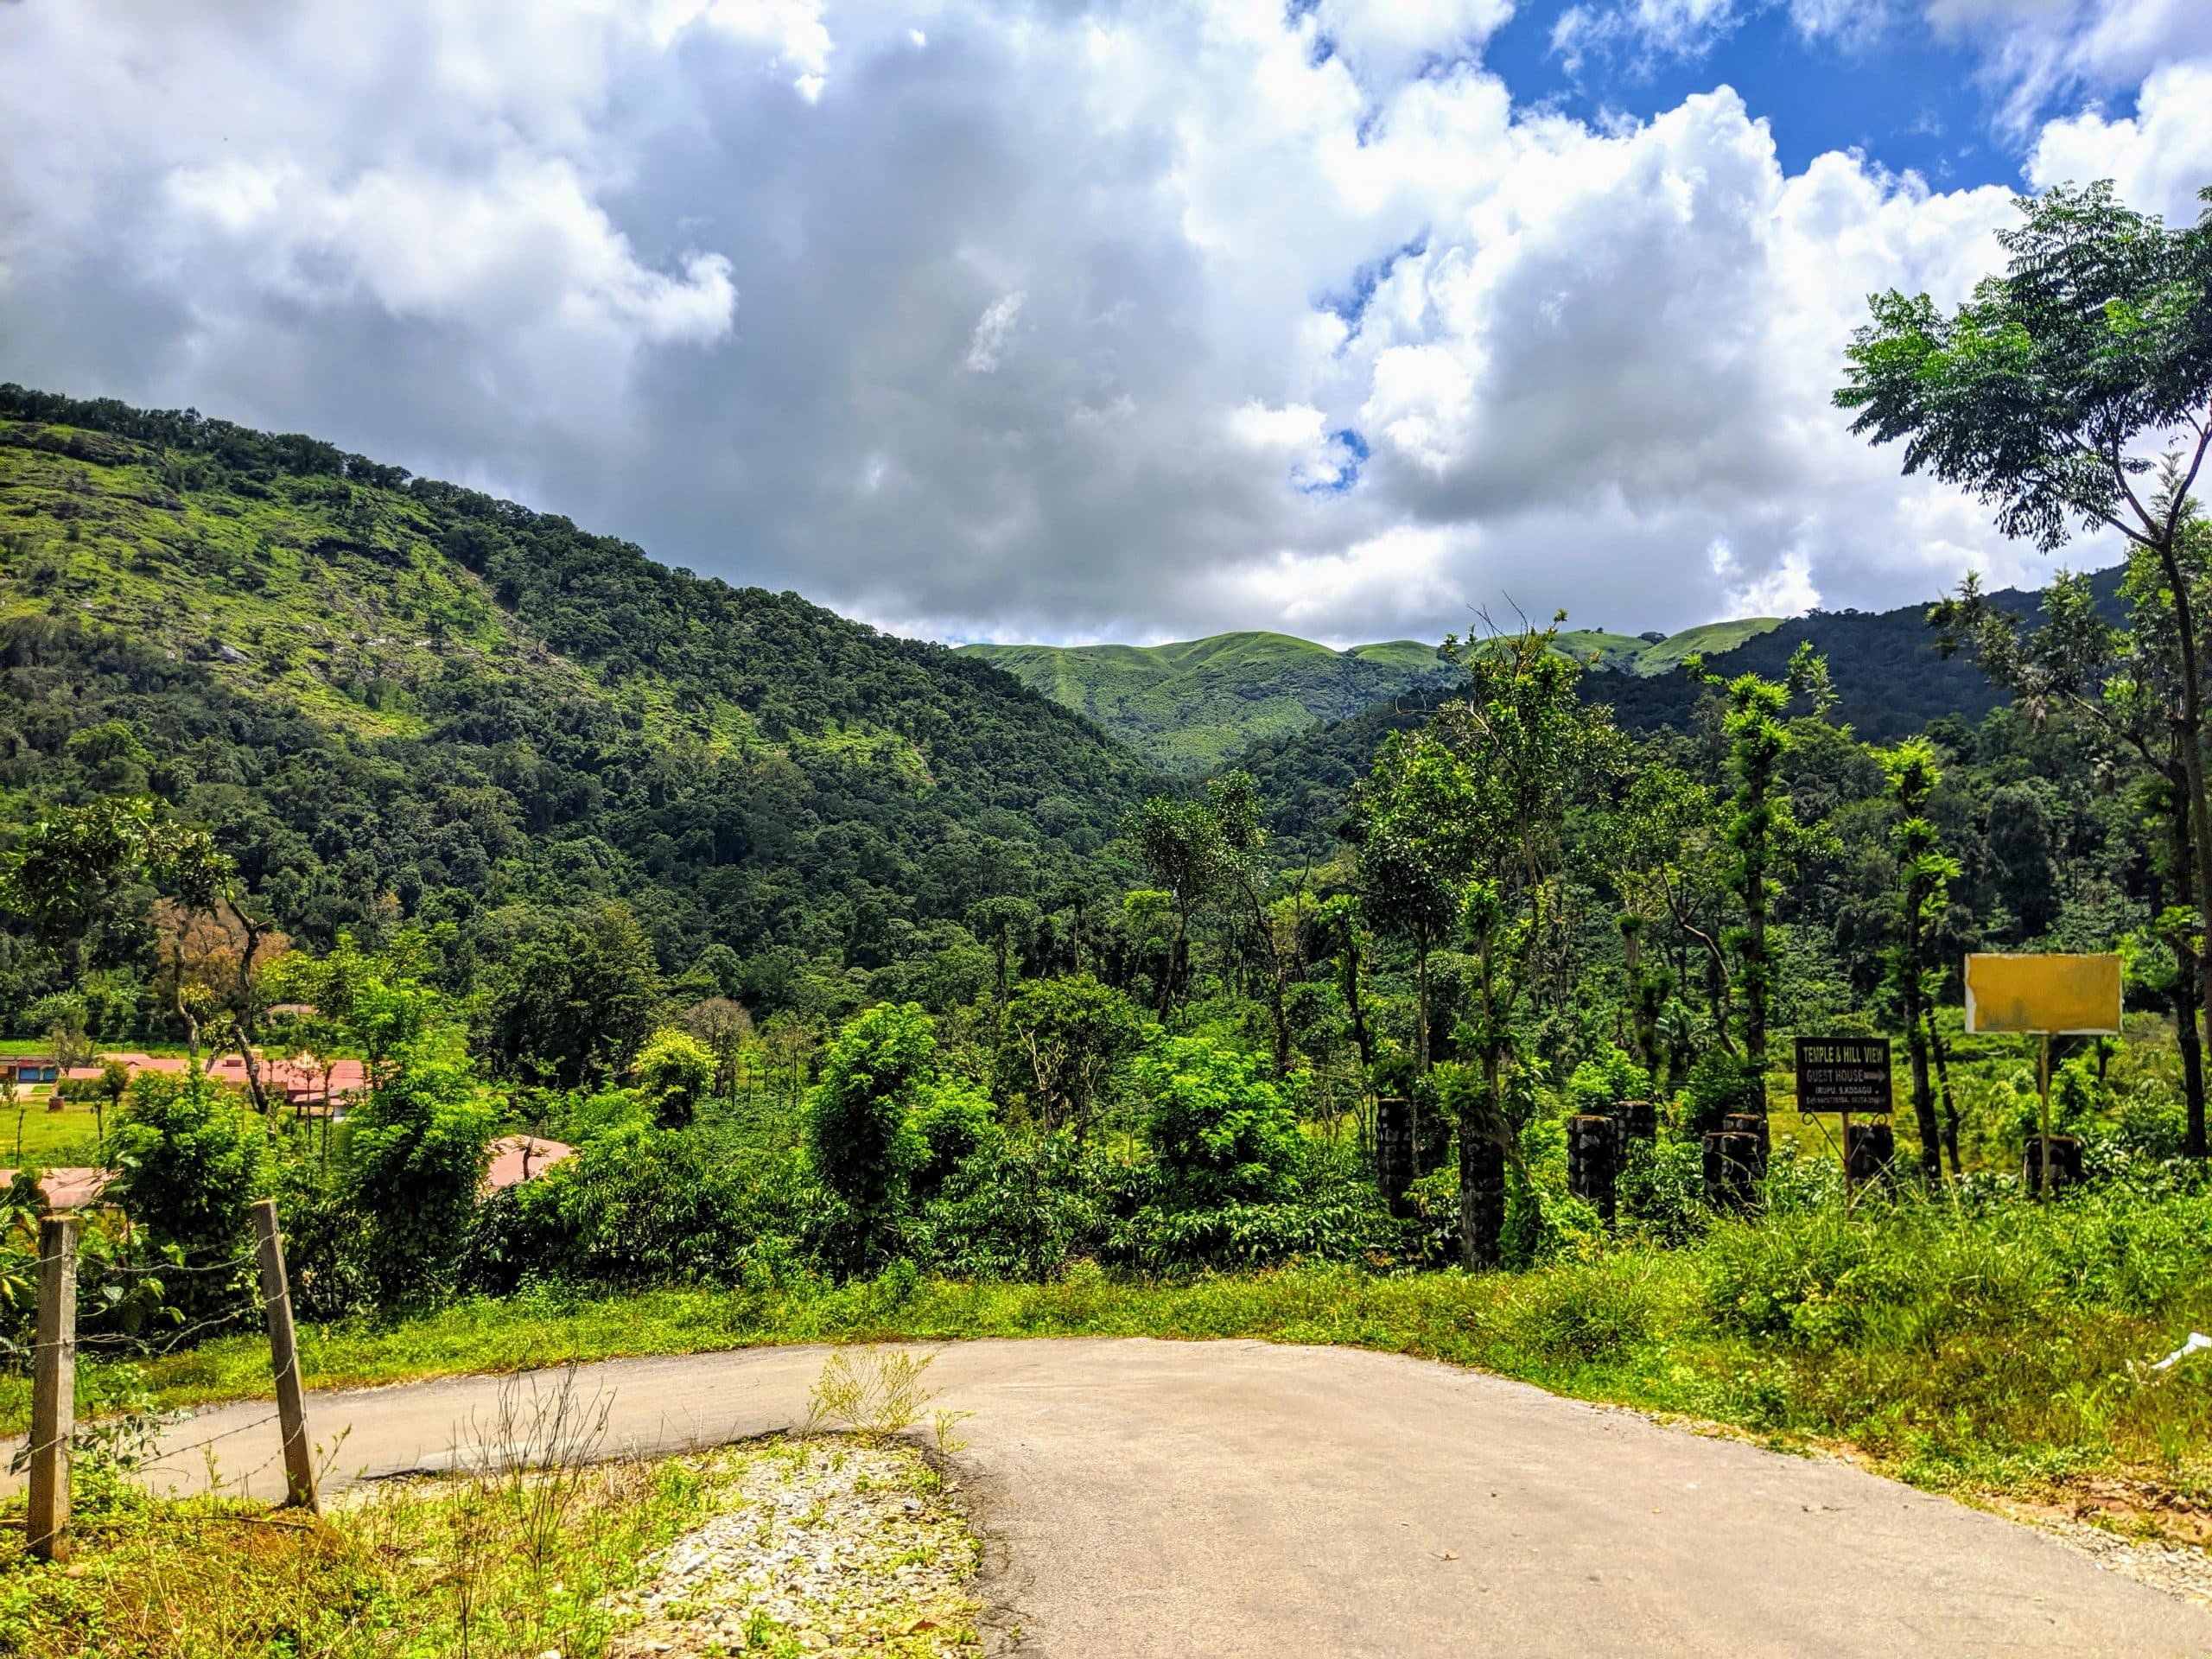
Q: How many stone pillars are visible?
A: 8